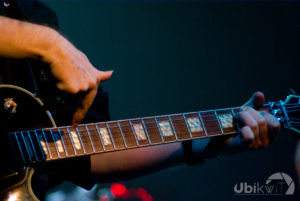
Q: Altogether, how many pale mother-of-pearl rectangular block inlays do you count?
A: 8